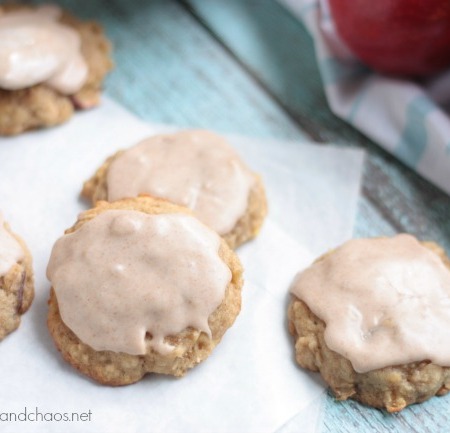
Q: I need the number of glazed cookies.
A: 5